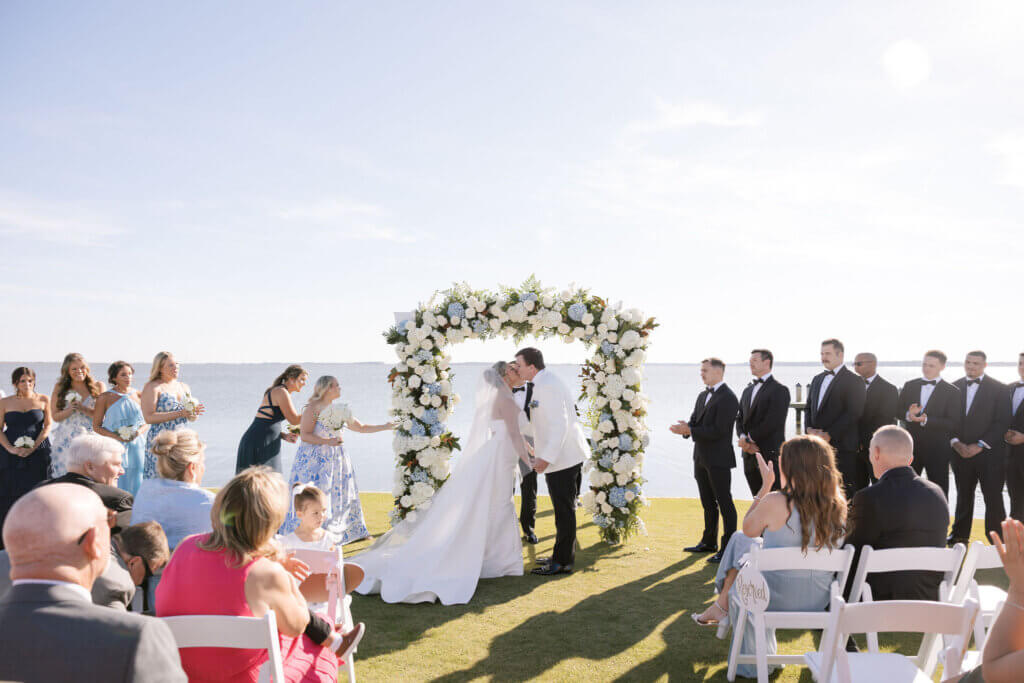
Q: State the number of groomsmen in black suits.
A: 7